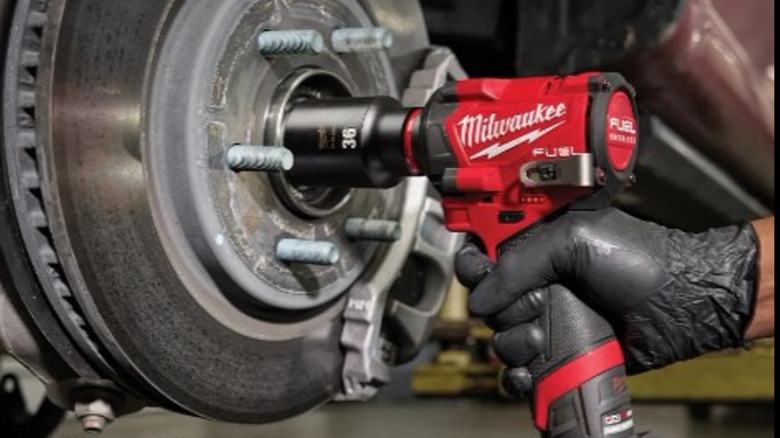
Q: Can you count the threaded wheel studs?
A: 5